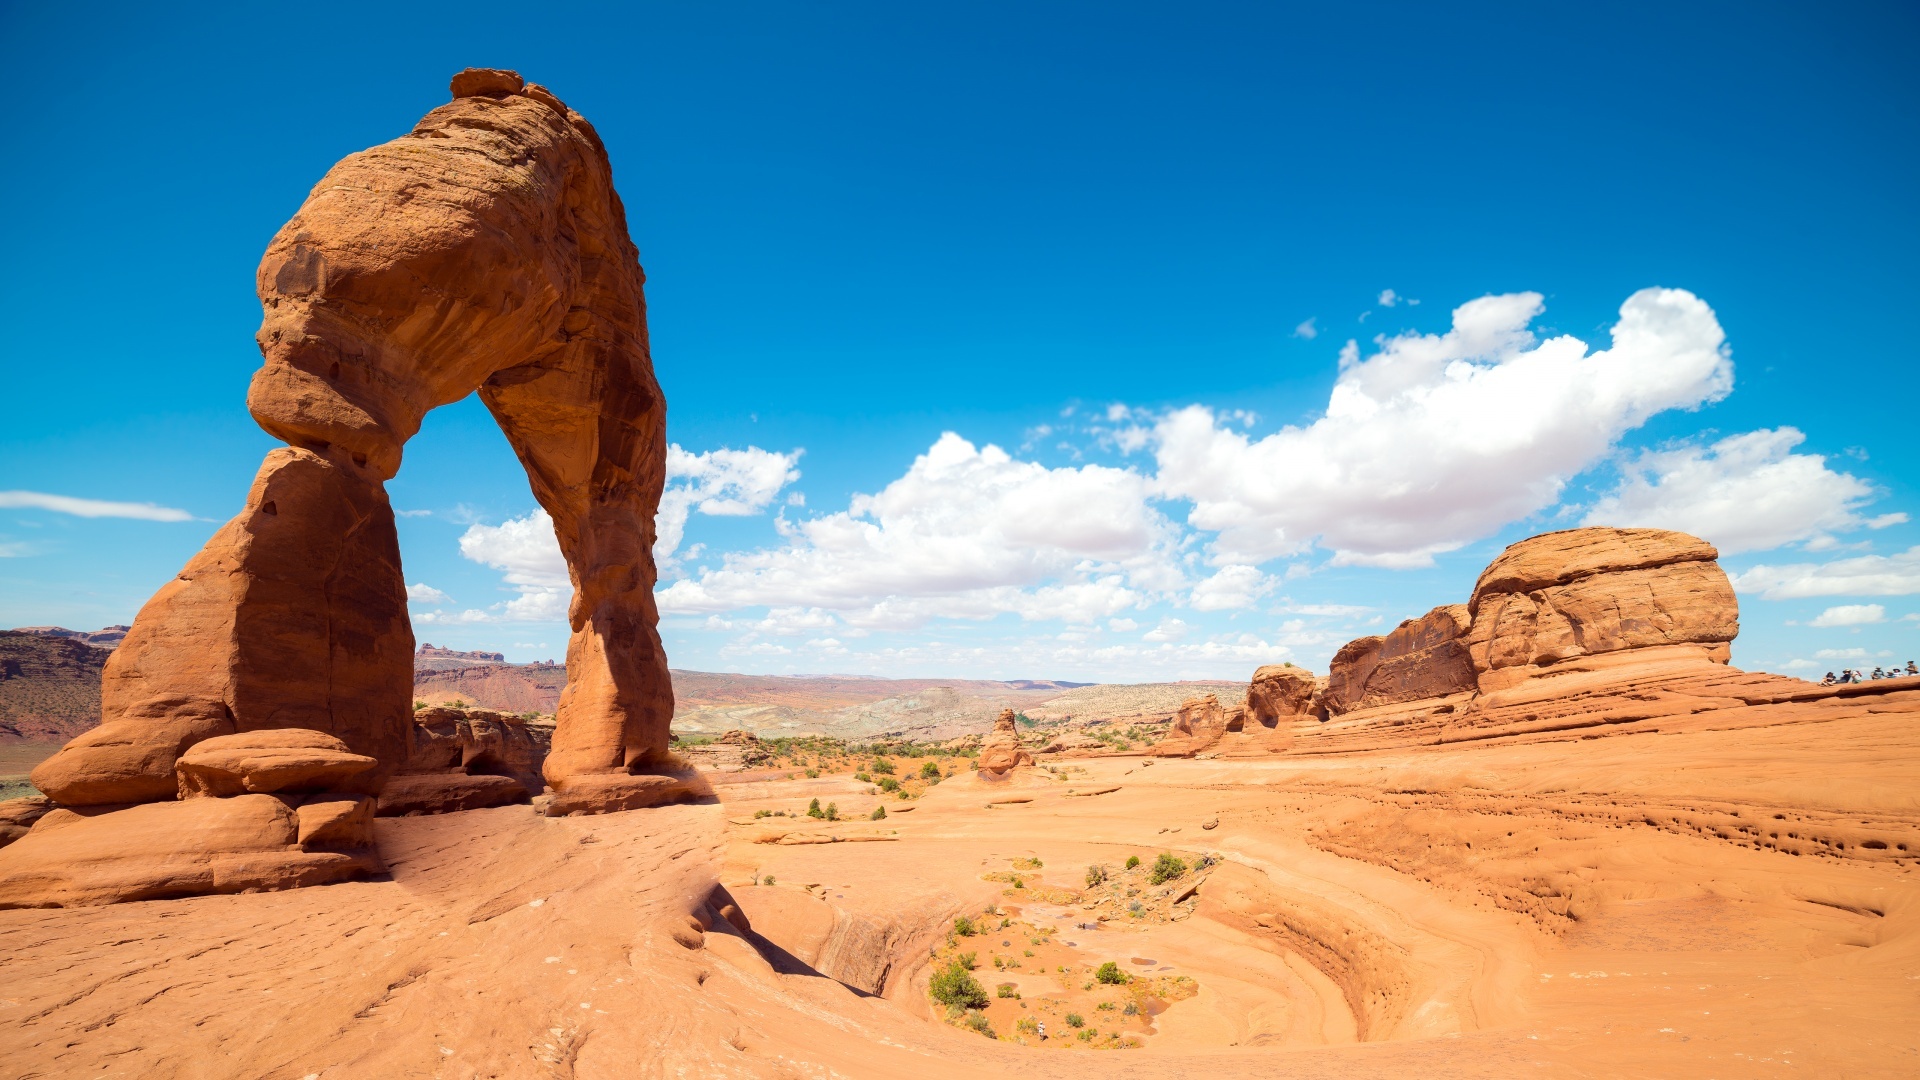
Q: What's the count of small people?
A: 8